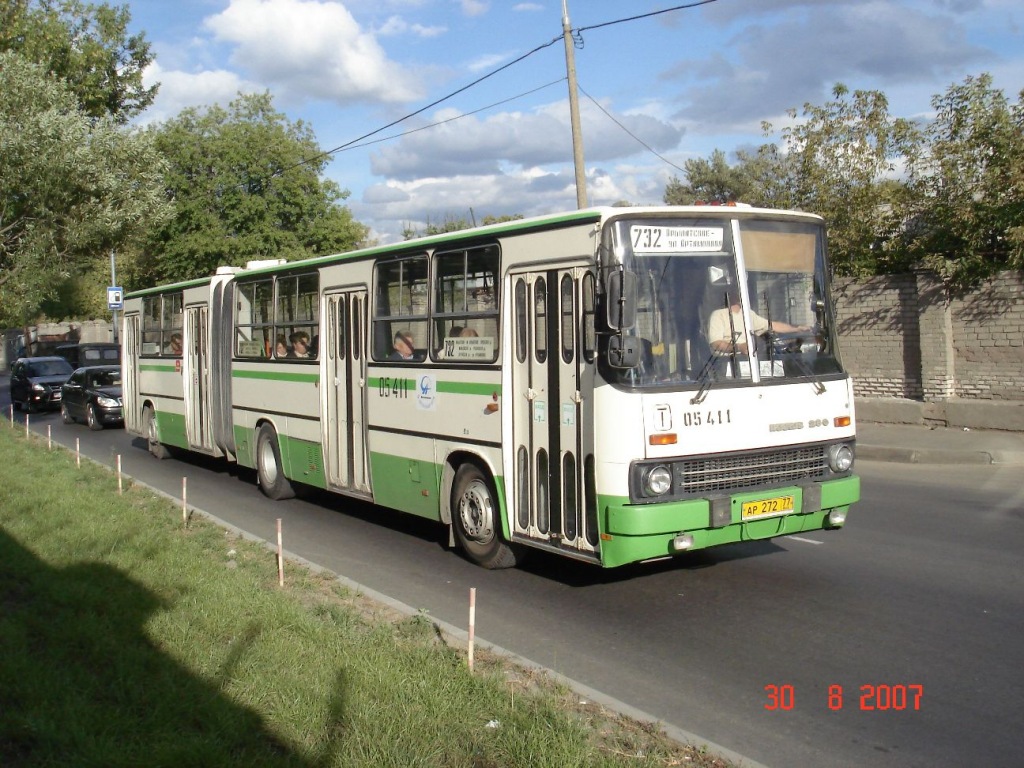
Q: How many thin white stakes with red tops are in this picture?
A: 8